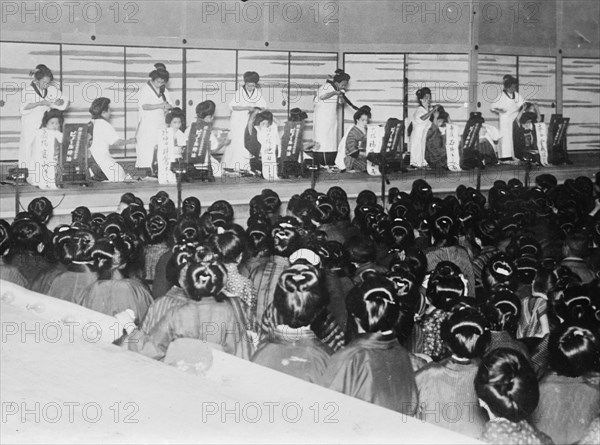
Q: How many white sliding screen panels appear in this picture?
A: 11